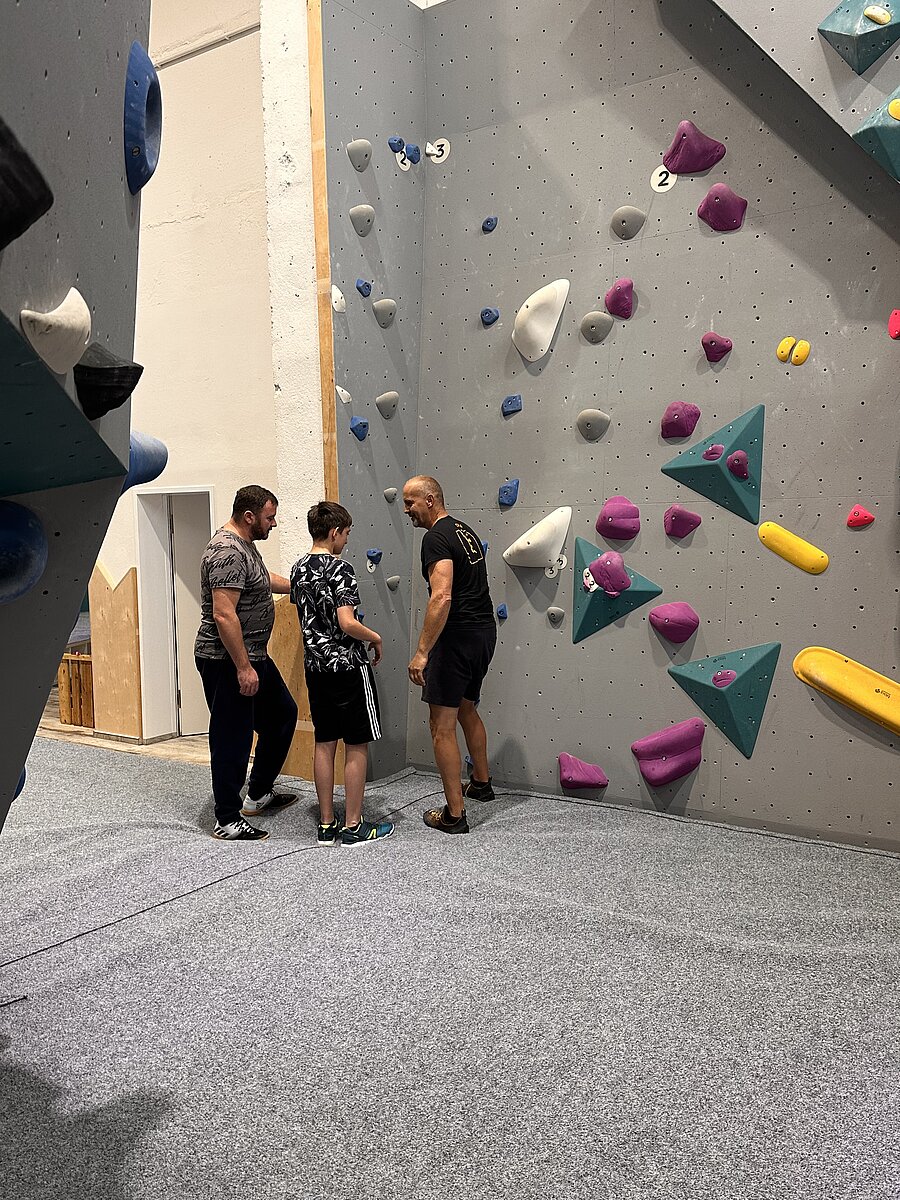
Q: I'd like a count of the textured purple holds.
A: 14